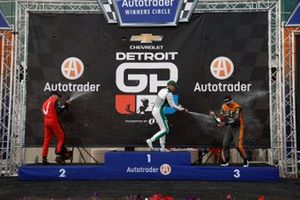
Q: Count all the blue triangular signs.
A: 2